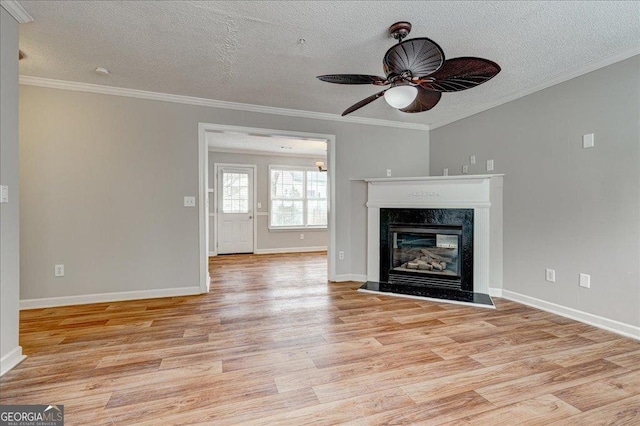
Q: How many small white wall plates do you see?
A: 14